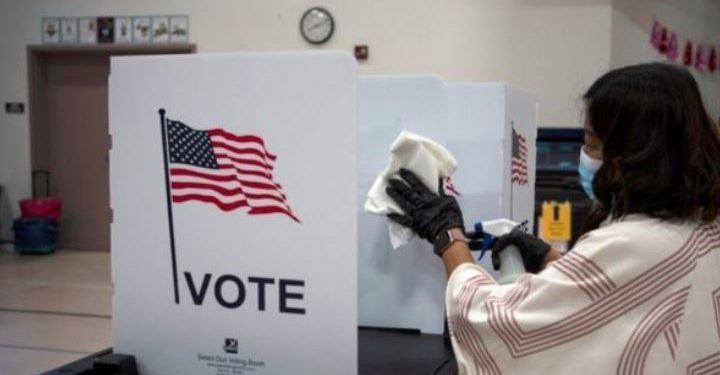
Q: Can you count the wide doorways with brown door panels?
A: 1